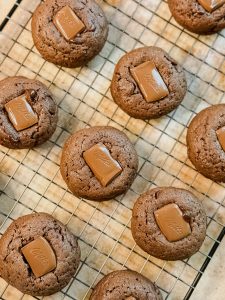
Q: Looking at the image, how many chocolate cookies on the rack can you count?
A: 9